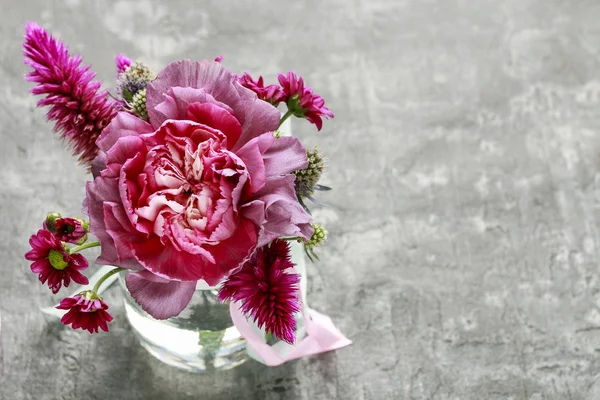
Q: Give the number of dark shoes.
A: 0